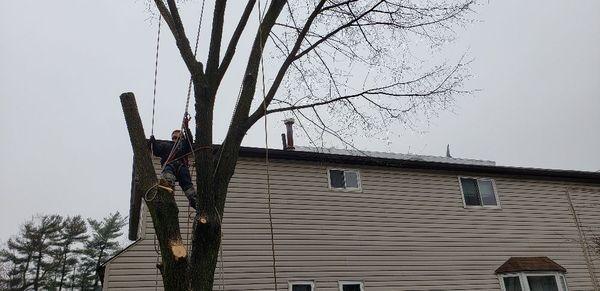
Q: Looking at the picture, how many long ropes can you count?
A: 3